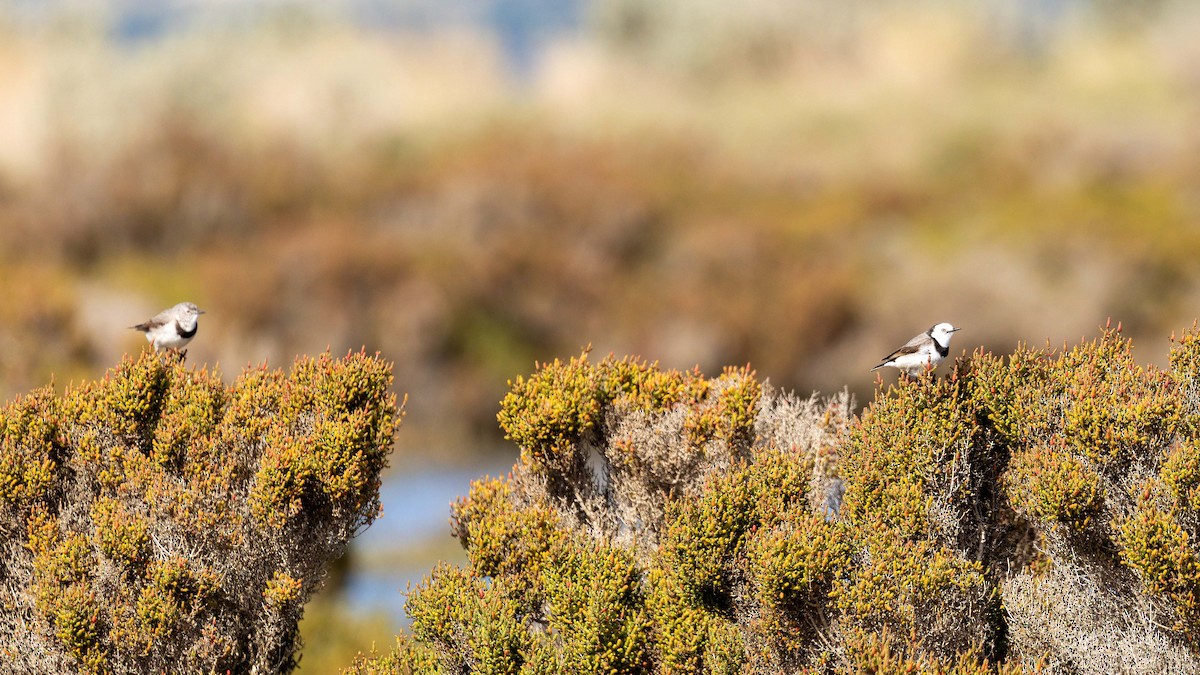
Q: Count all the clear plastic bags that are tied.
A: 0